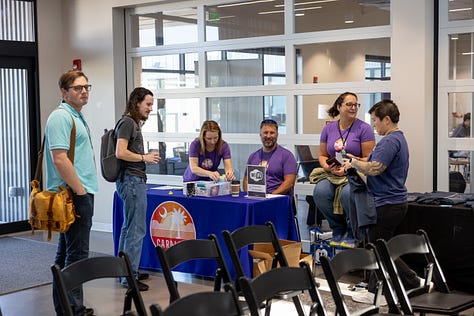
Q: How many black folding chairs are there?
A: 7